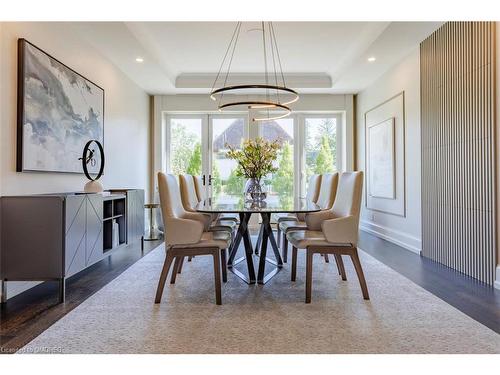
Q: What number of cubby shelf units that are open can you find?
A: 4